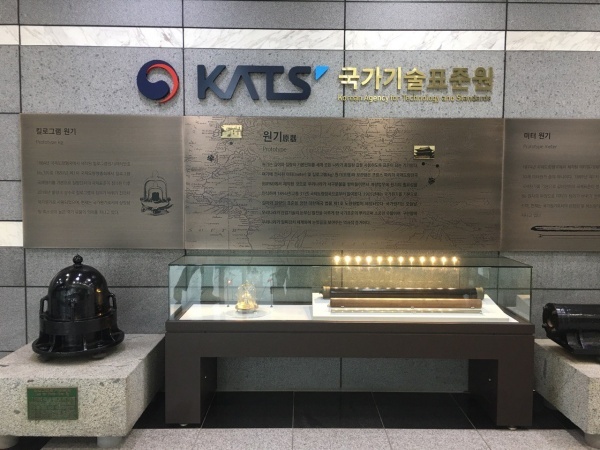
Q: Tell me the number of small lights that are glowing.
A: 12